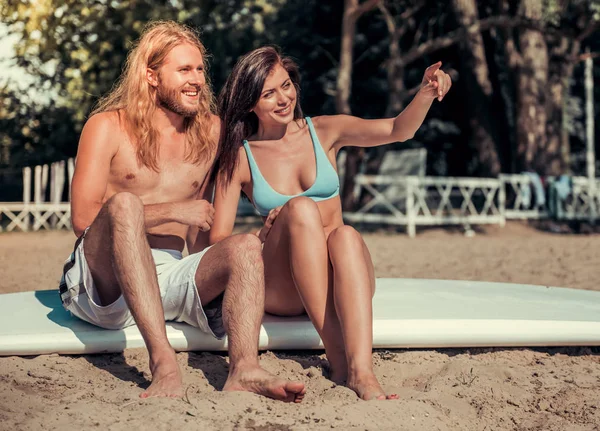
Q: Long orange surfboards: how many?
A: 0